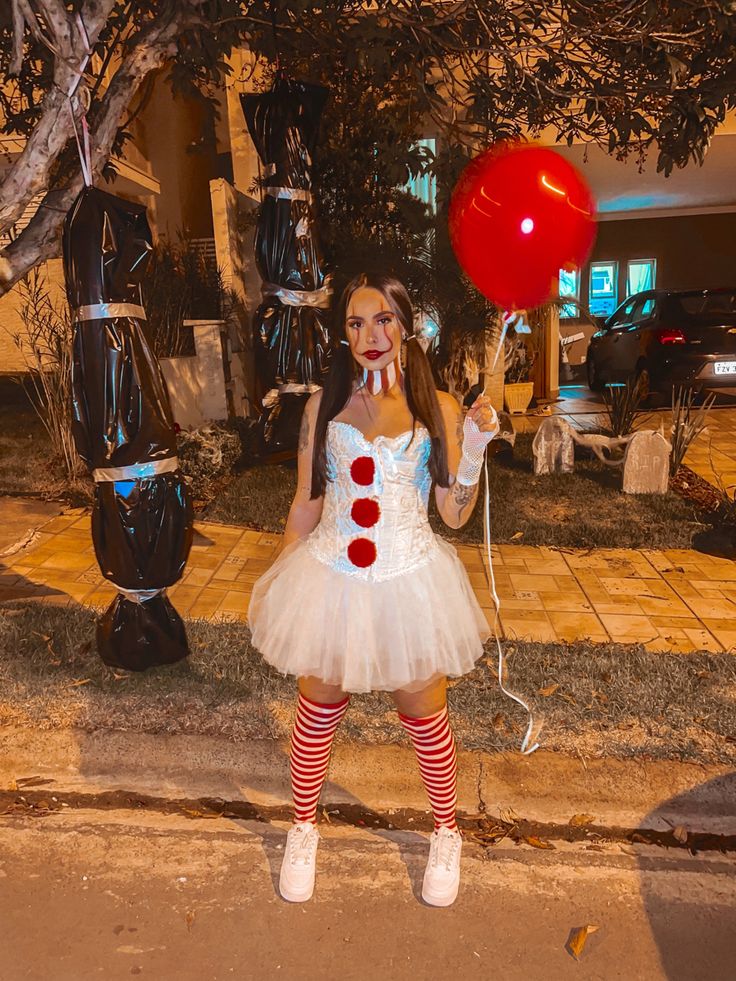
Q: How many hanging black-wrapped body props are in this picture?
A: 2